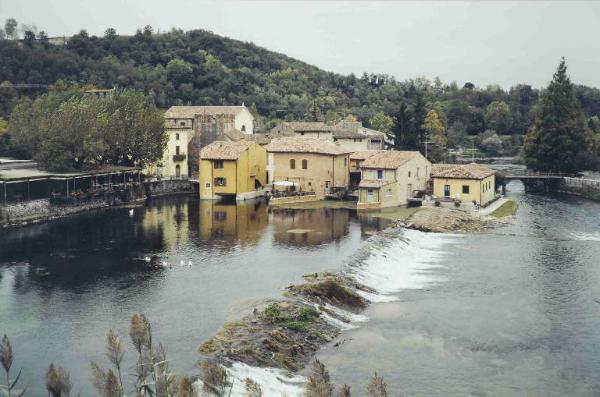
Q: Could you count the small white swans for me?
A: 5